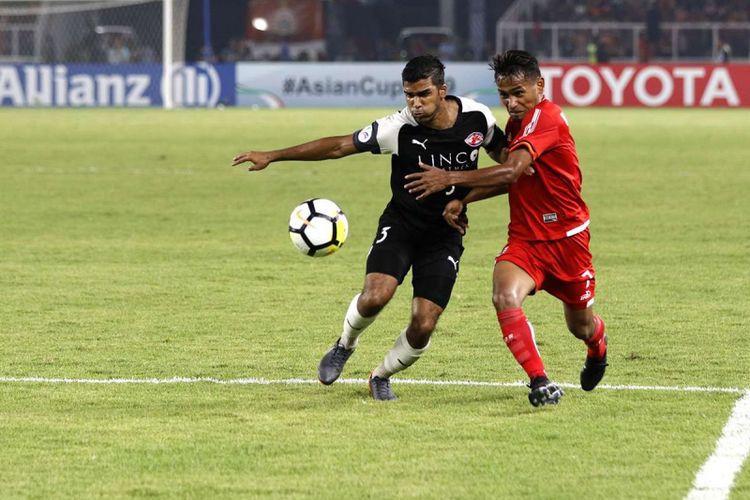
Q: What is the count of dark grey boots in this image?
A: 2